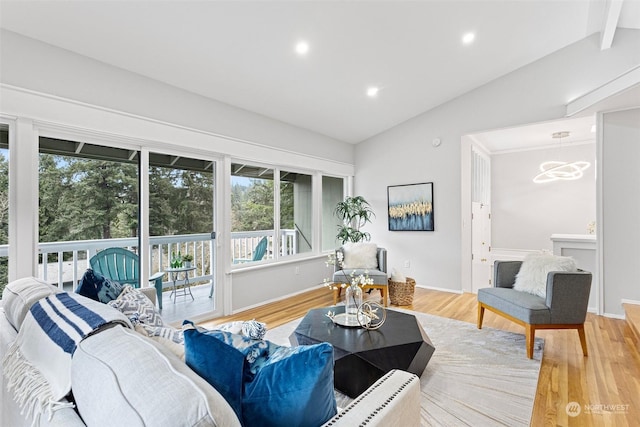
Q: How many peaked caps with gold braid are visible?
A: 0